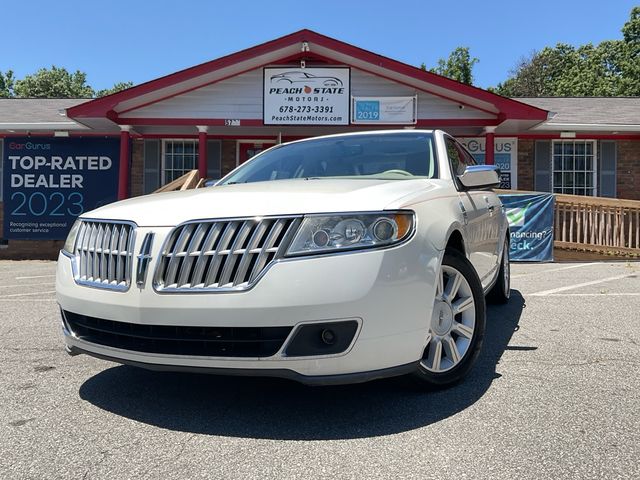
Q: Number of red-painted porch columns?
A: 3